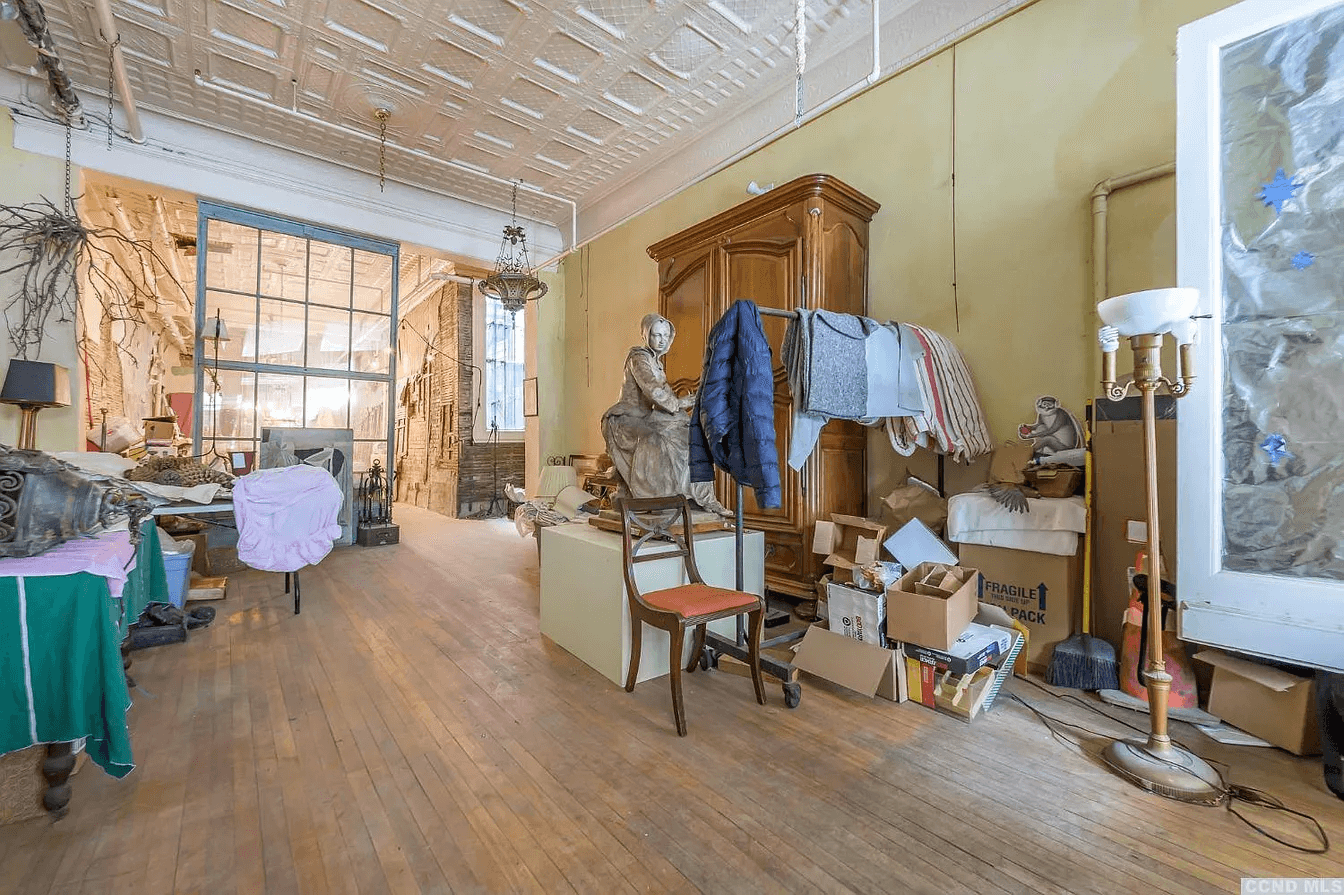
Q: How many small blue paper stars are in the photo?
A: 3